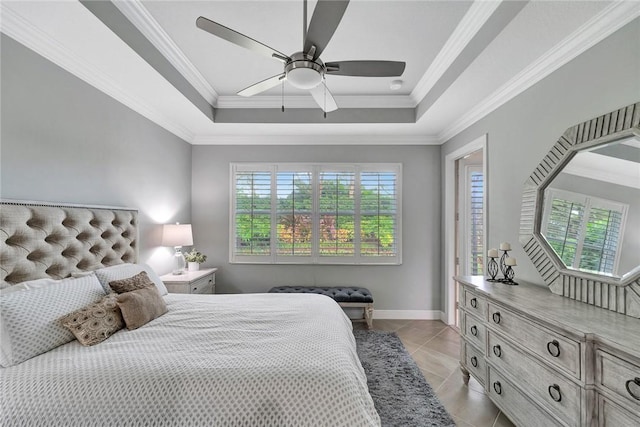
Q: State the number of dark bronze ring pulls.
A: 9